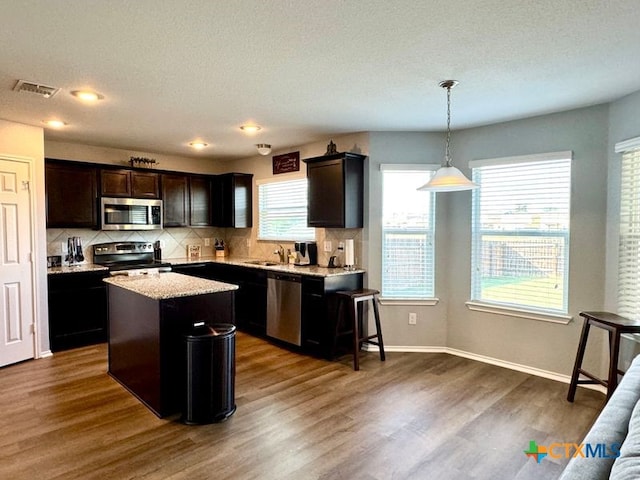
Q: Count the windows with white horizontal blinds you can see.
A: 4